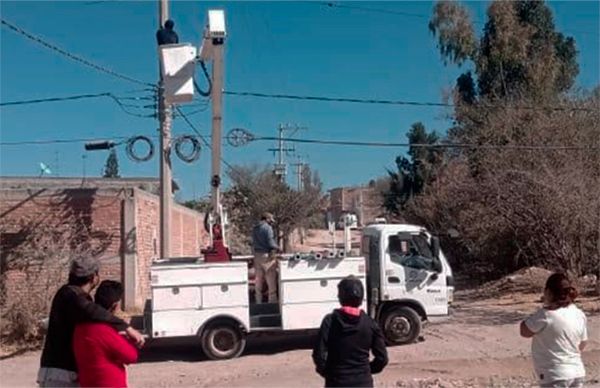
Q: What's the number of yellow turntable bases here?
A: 0